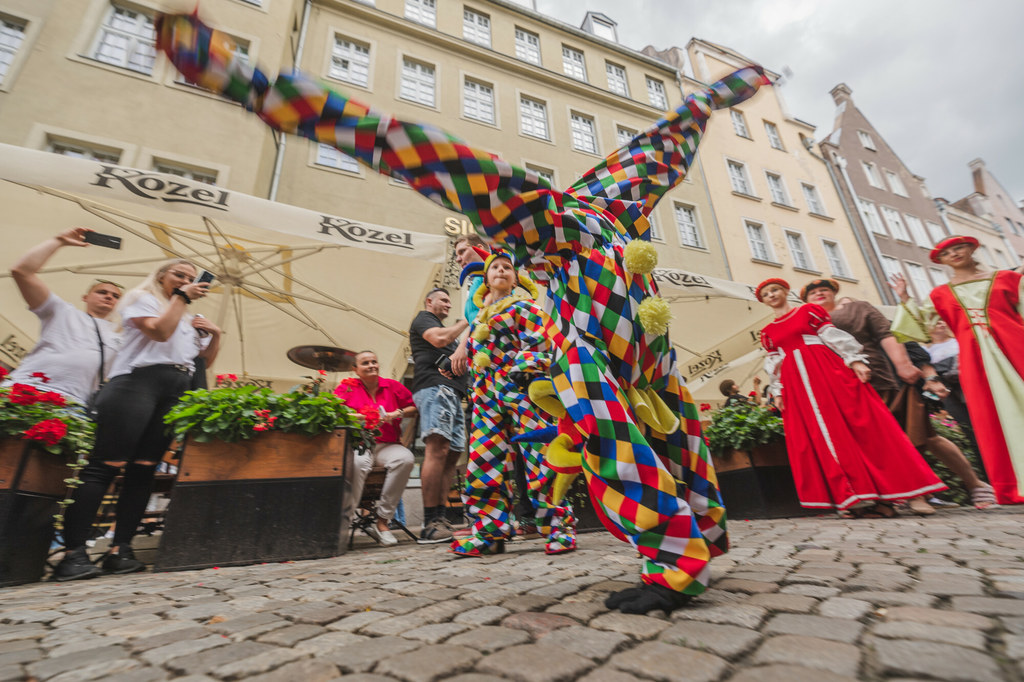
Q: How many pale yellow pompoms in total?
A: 4